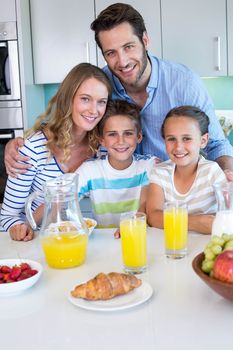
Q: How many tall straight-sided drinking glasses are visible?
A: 2